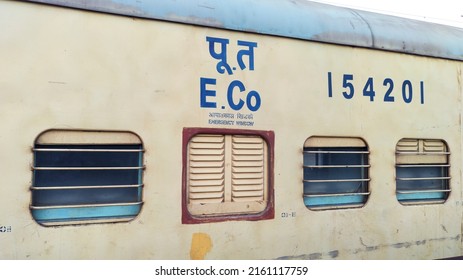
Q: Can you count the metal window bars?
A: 12